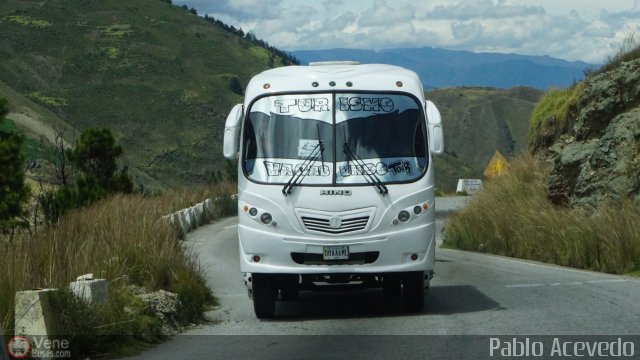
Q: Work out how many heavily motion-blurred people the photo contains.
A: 0